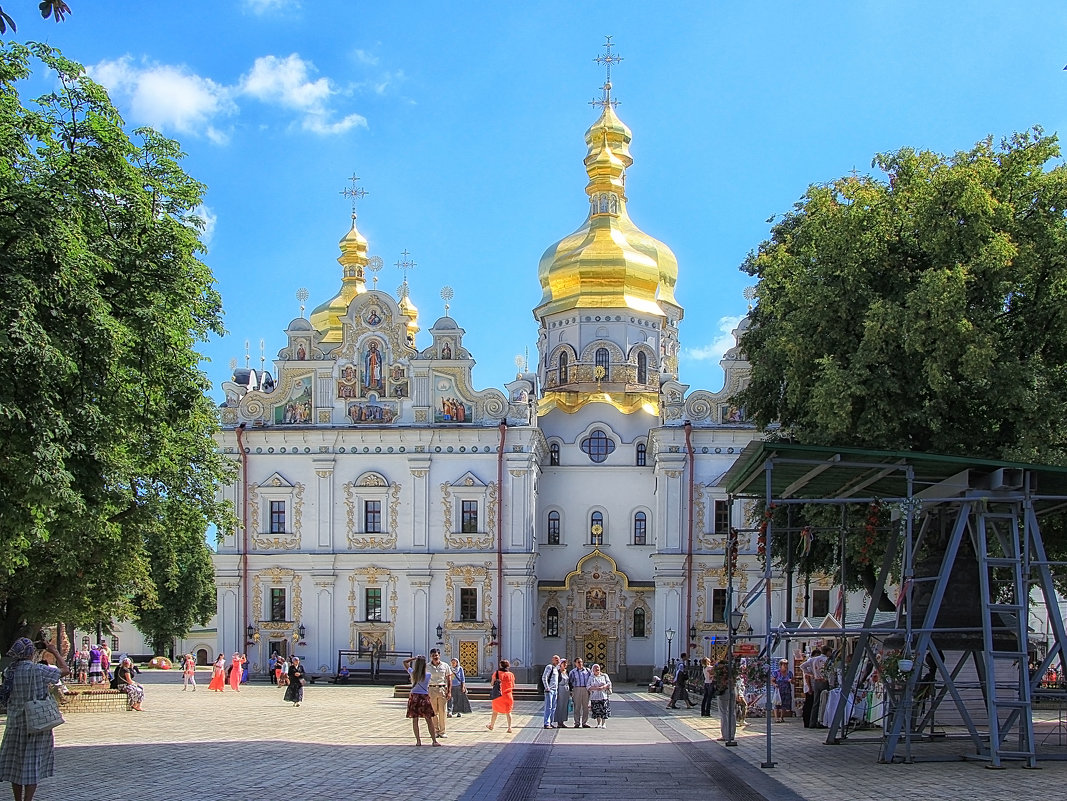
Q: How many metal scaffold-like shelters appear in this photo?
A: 1